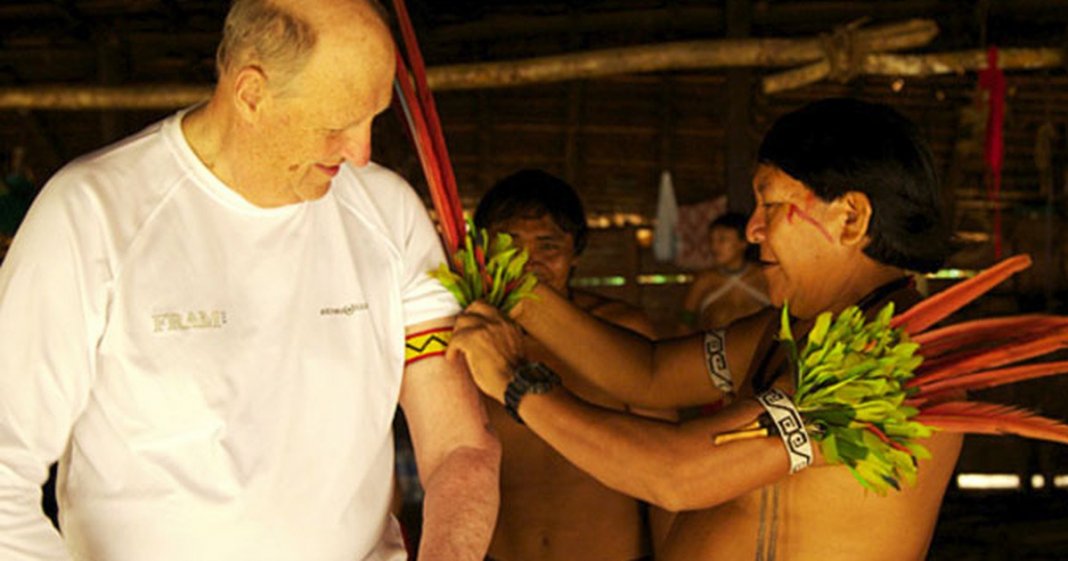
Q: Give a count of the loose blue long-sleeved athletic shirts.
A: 0